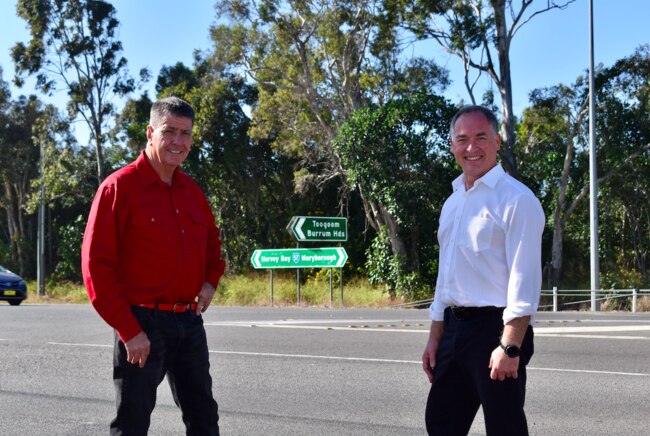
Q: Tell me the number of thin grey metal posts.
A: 4